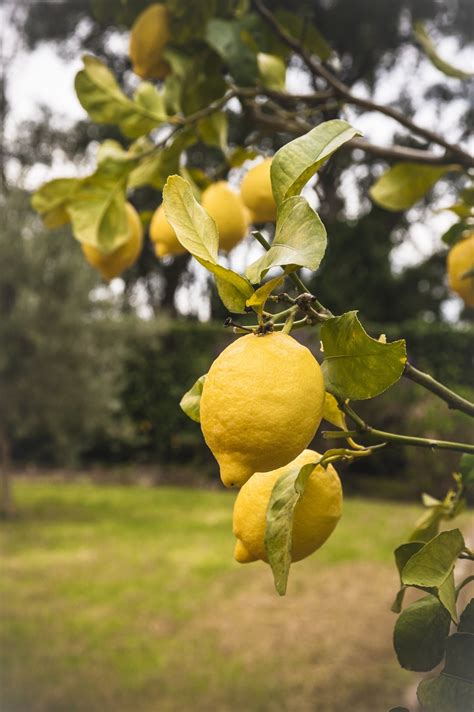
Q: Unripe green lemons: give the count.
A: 0